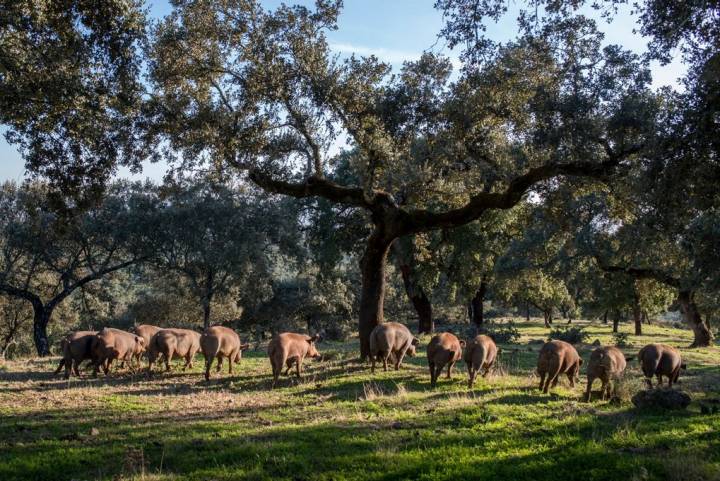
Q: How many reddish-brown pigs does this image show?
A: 12